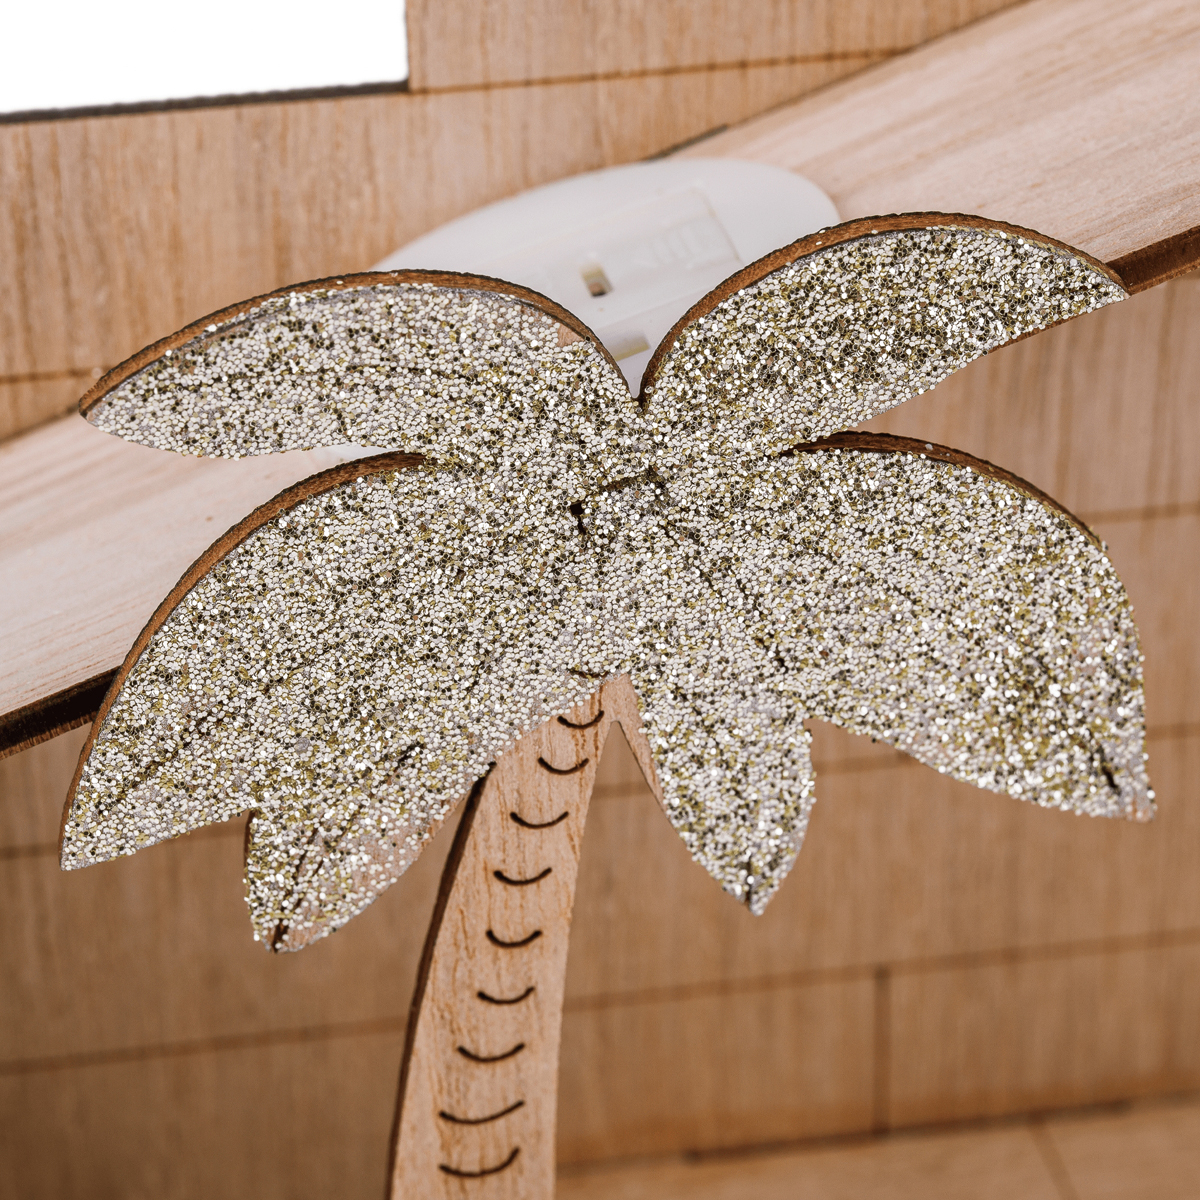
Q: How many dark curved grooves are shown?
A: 9